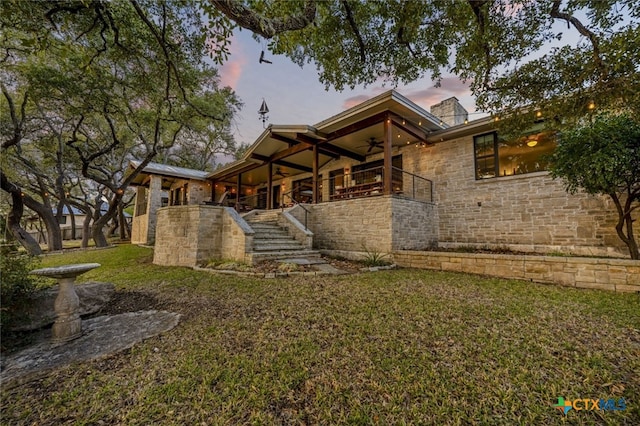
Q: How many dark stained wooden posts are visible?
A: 5